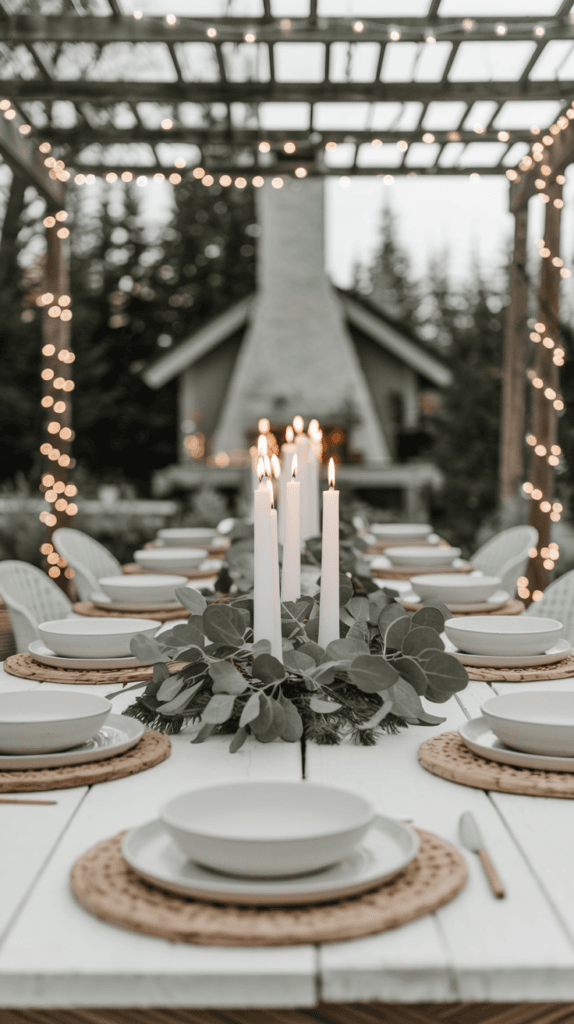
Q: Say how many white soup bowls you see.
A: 11